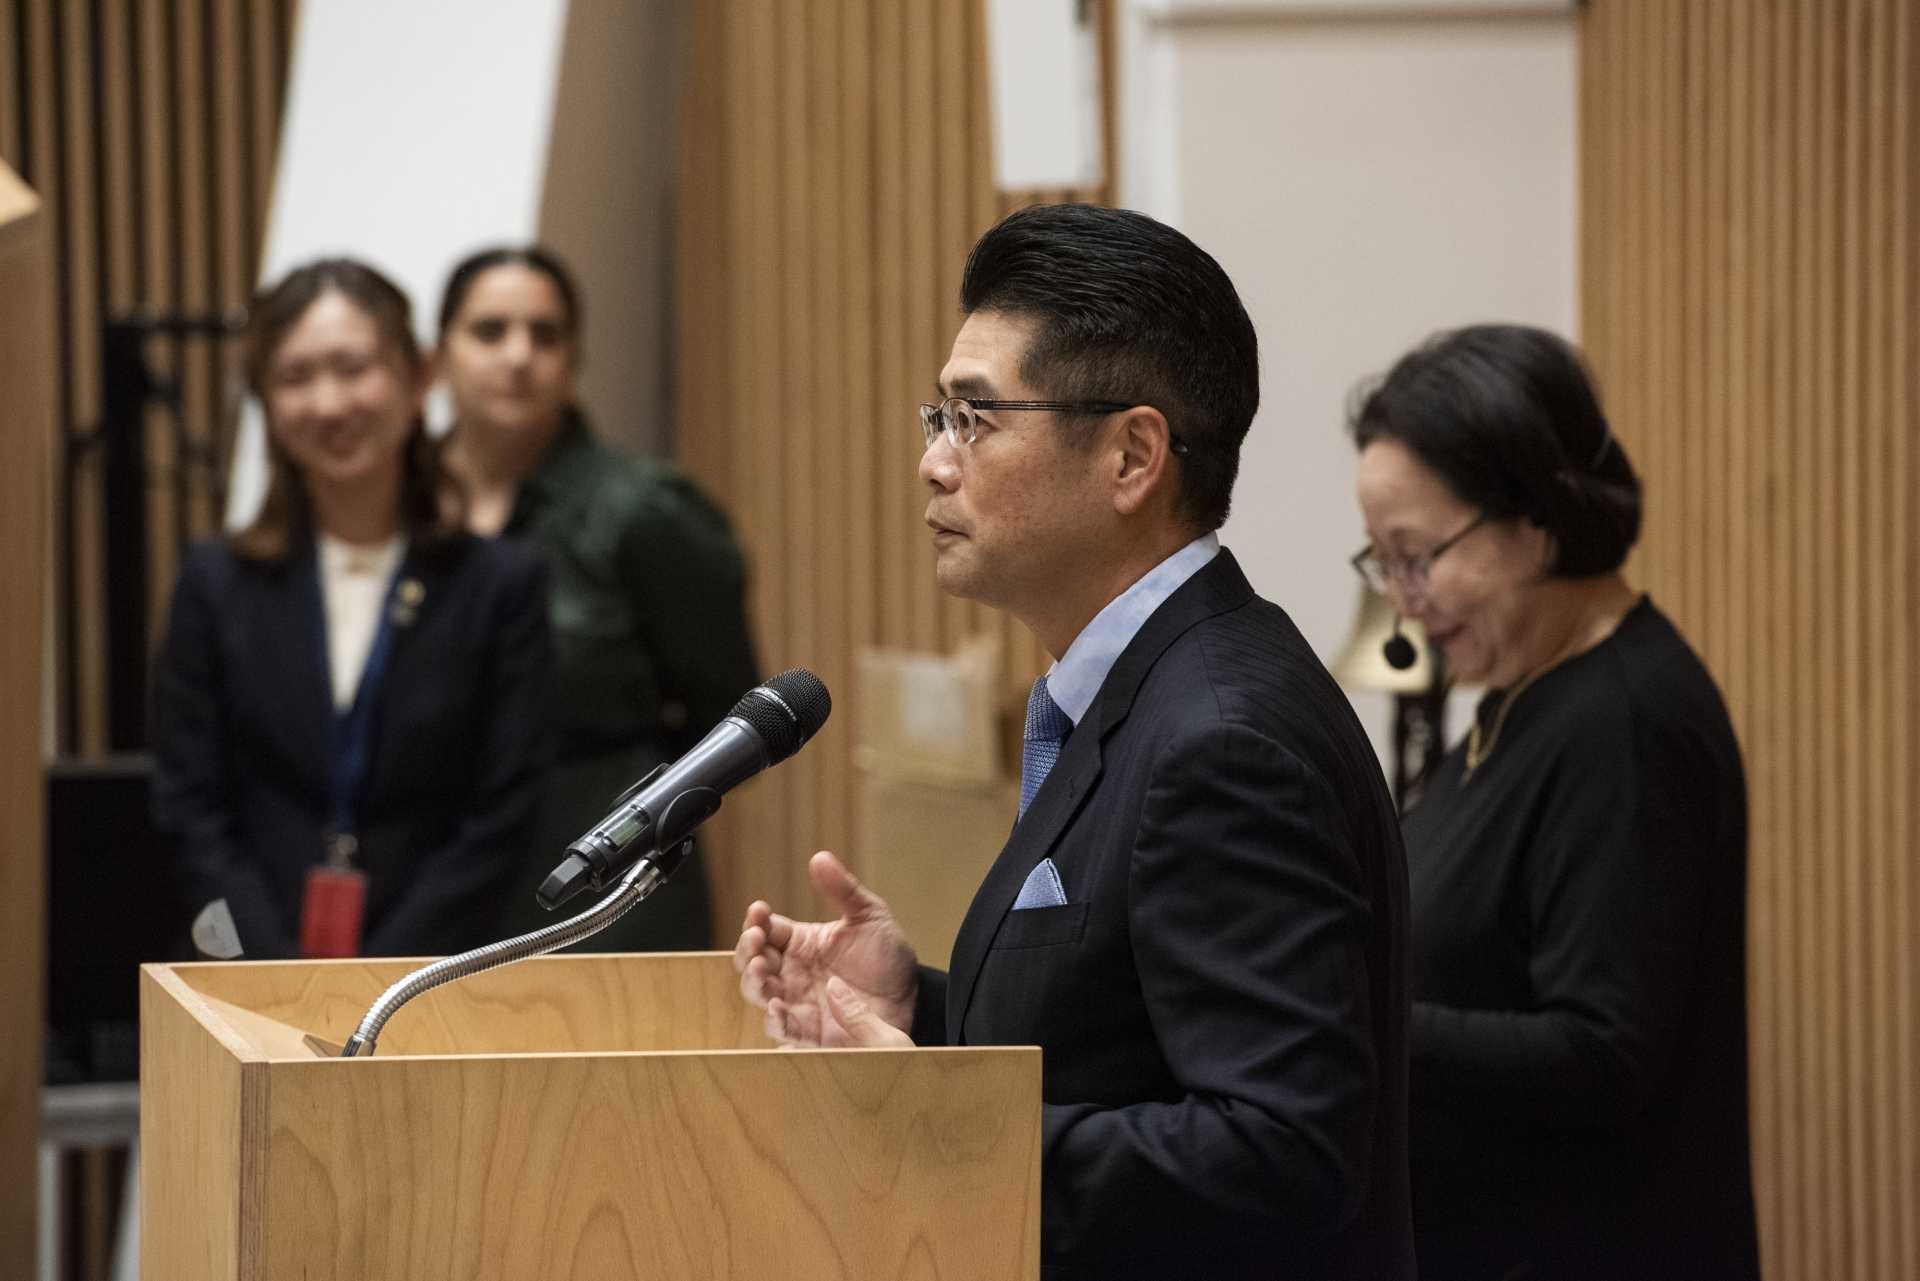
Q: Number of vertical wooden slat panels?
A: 3